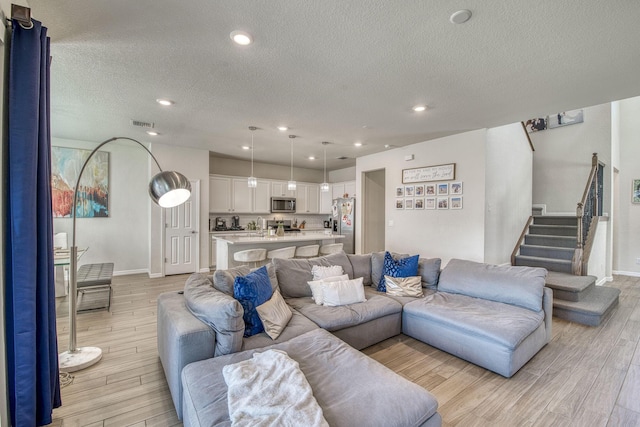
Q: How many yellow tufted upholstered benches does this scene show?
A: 0